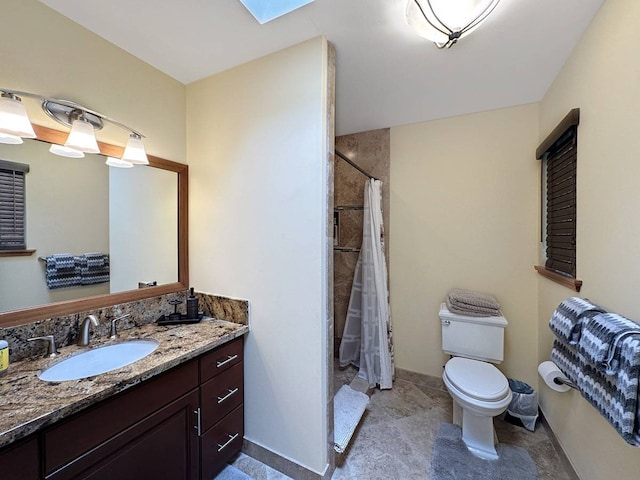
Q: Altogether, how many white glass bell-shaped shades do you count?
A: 3